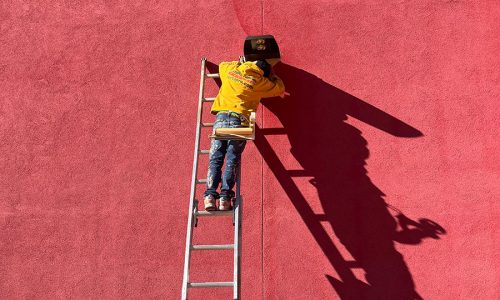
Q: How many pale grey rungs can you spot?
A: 8